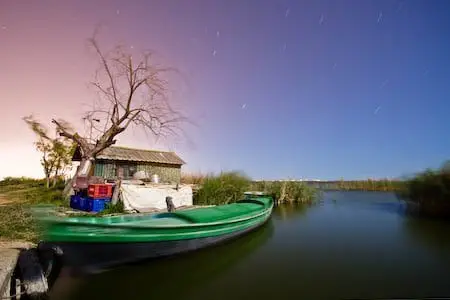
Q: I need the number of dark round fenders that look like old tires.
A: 2